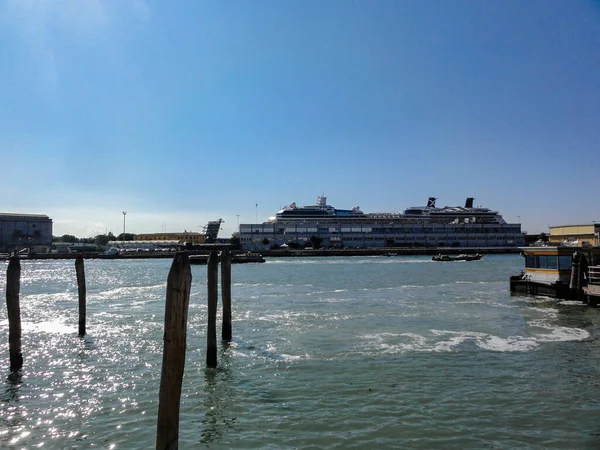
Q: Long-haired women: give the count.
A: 0